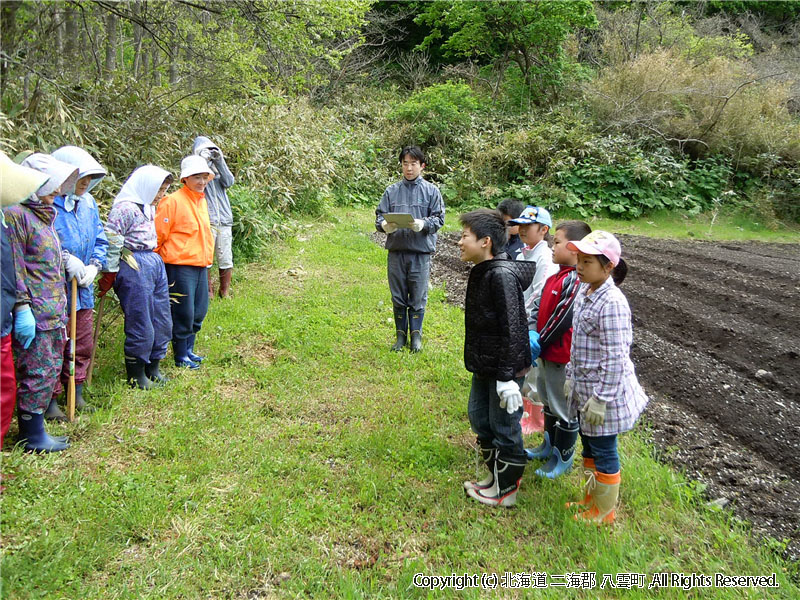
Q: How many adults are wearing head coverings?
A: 6